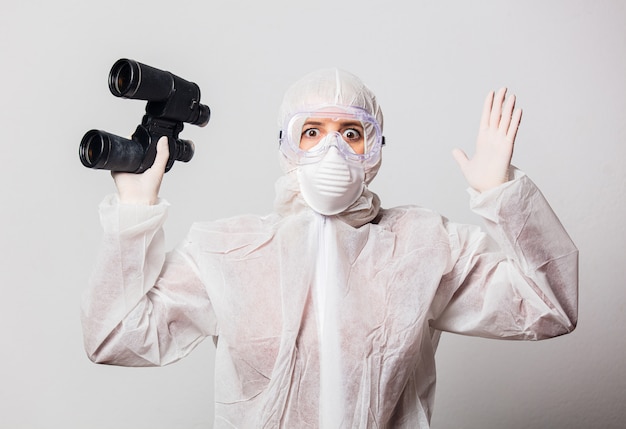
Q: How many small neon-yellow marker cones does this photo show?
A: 0